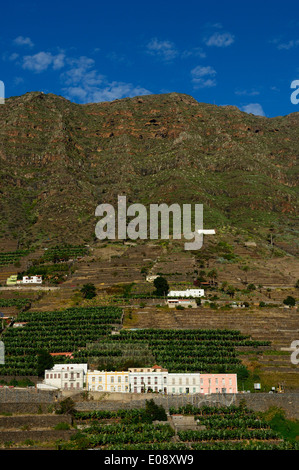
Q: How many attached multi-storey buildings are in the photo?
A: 5